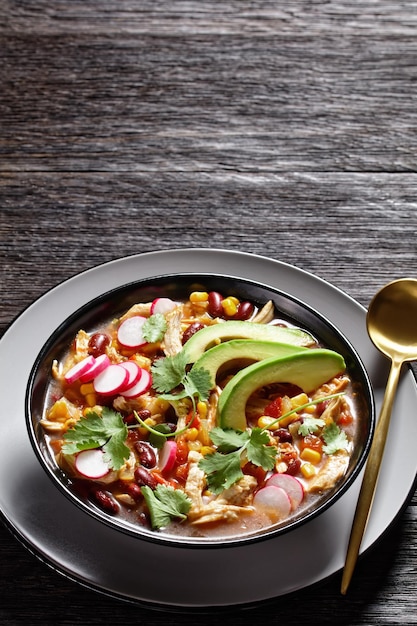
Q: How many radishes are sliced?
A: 11